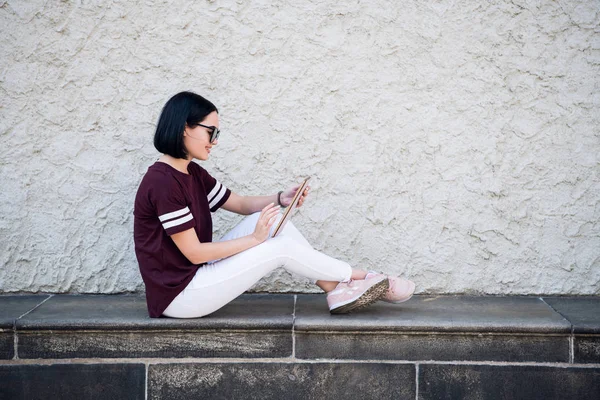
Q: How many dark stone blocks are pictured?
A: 7